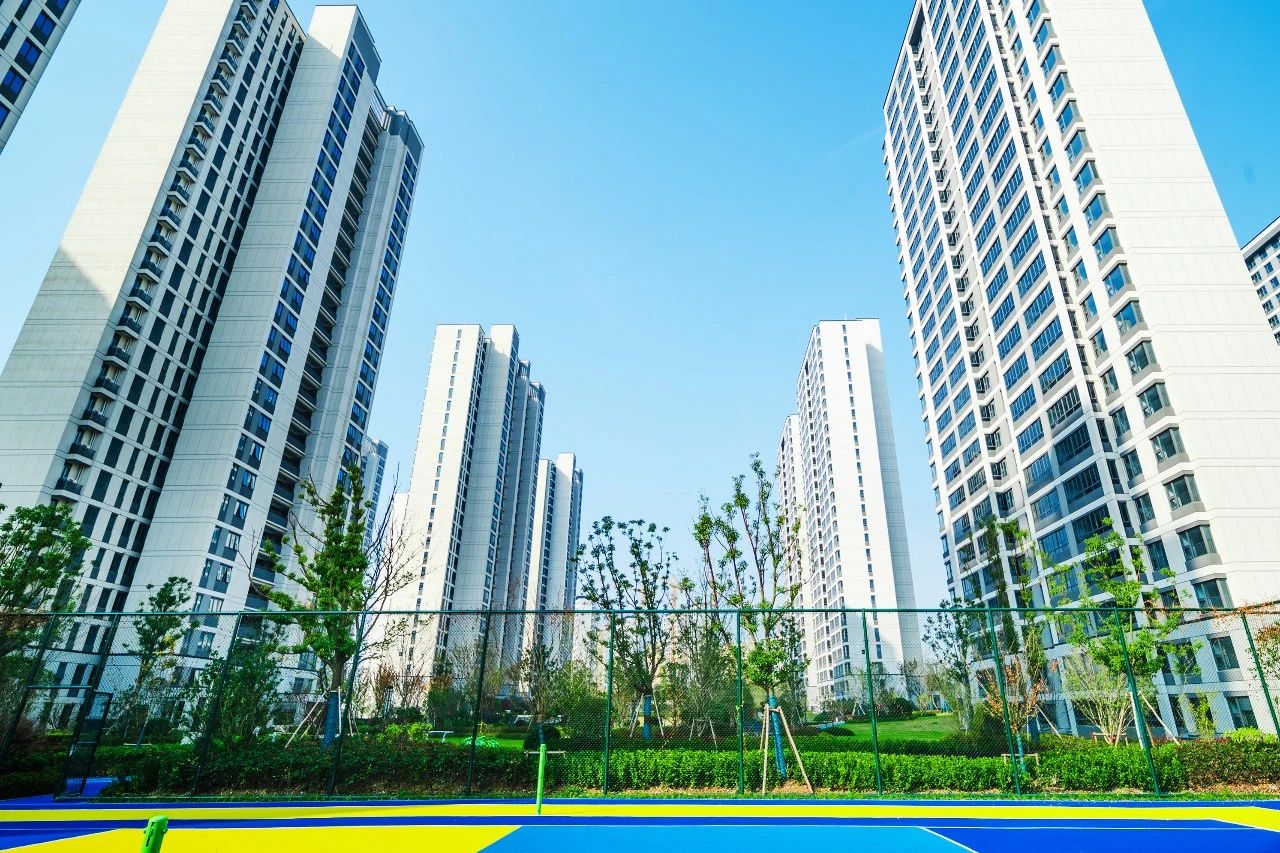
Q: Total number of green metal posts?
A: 13